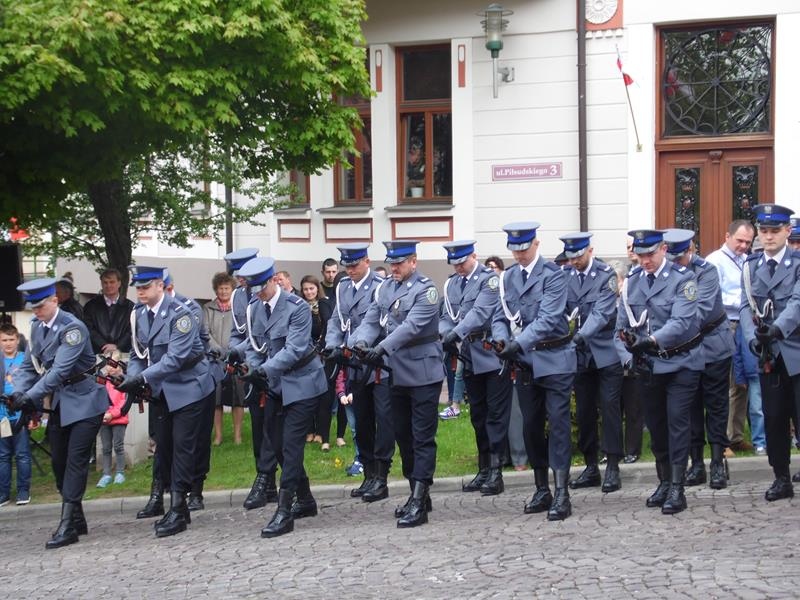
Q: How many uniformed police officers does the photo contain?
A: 14